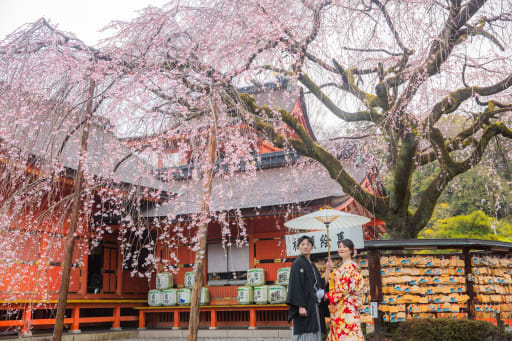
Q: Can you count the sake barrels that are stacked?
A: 11